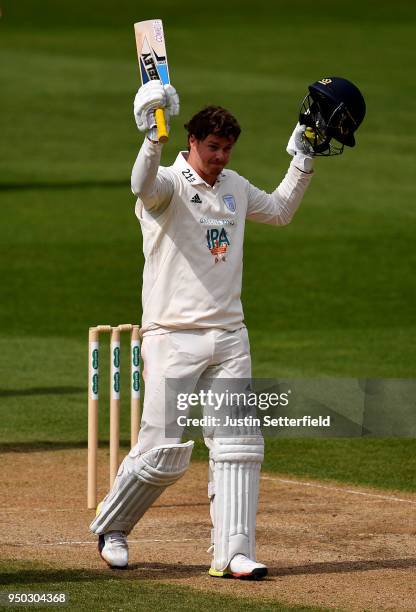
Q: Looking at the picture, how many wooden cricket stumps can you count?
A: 3